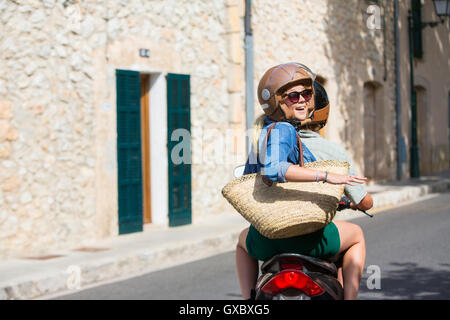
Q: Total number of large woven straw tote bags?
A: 1